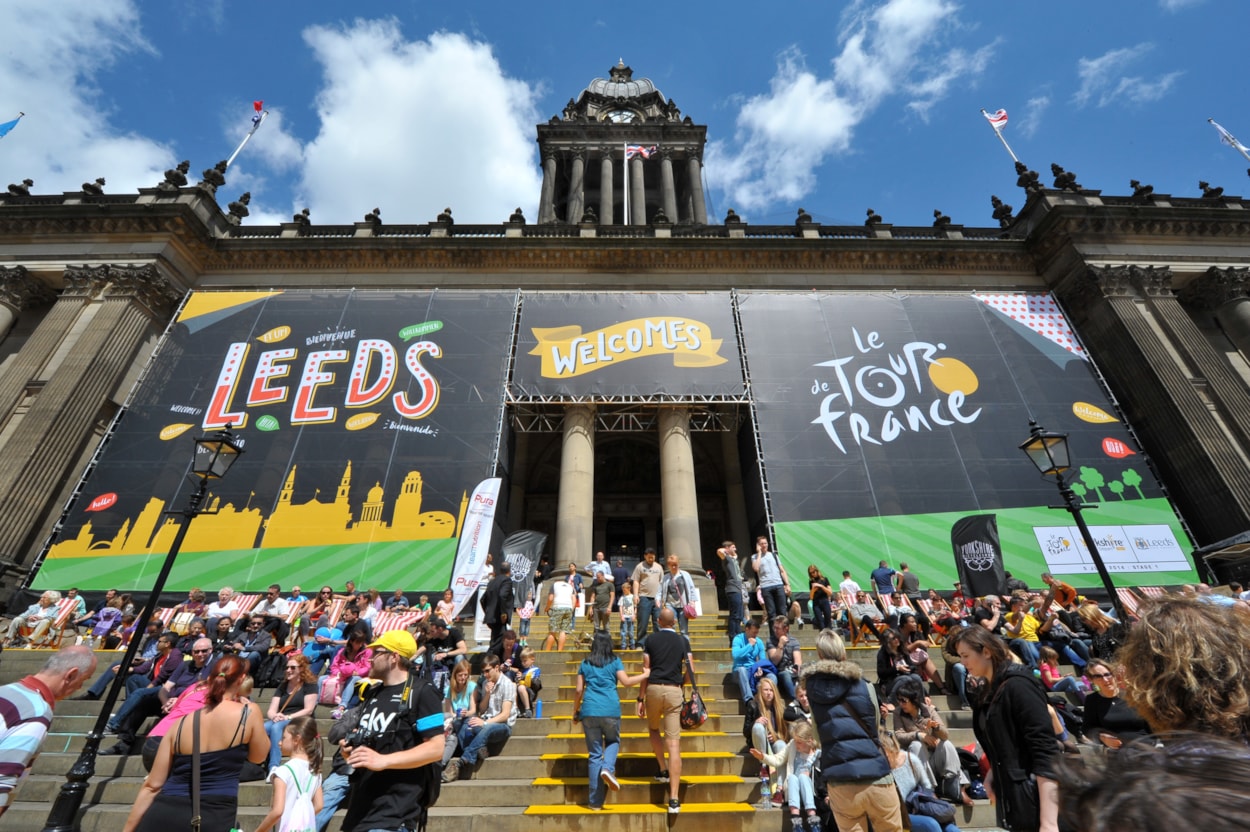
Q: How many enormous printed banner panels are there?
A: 3